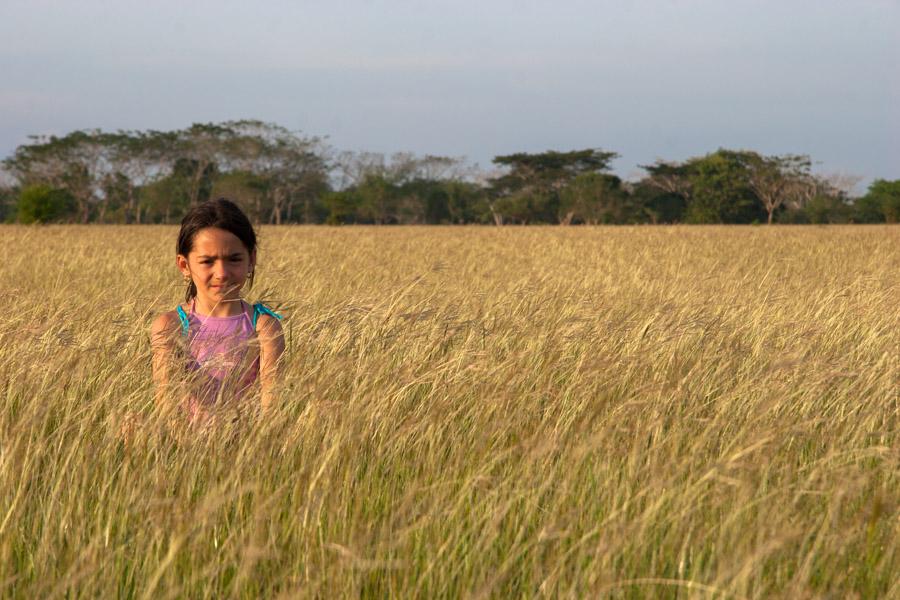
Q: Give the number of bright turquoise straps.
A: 2